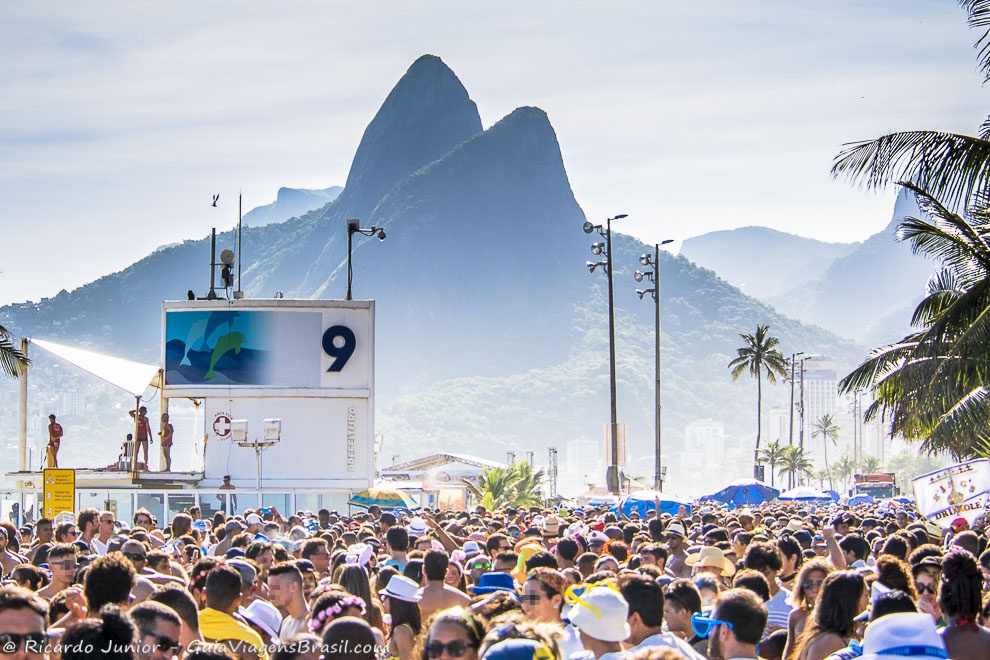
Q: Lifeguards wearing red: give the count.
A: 3